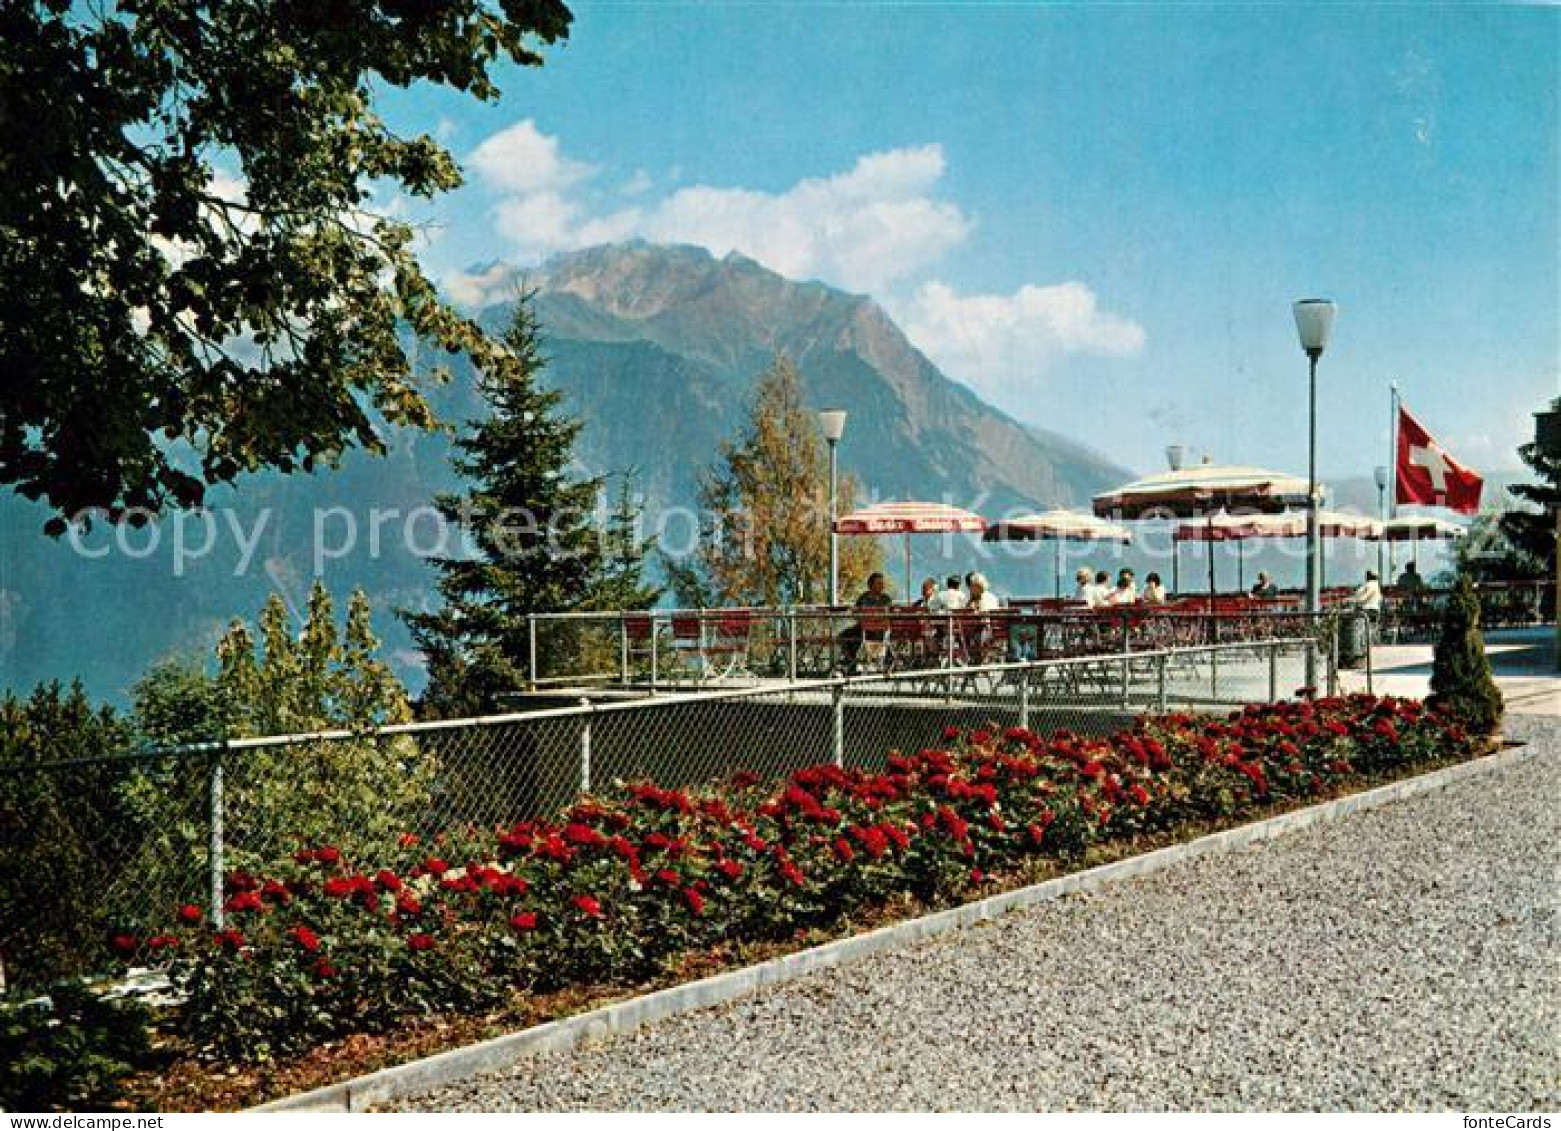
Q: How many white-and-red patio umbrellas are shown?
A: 6